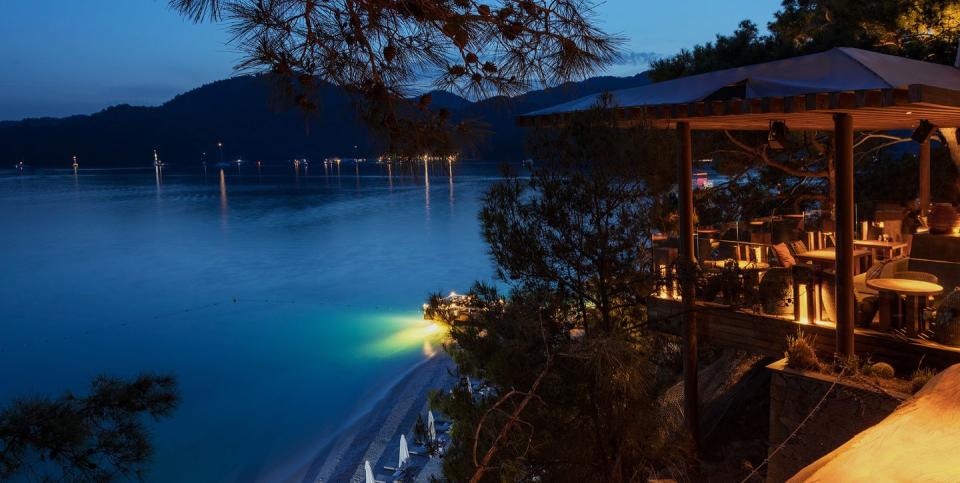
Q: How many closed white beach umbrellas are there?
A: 3